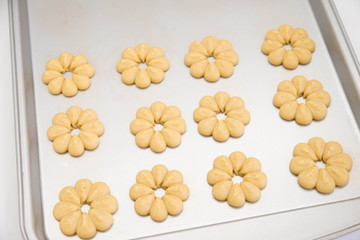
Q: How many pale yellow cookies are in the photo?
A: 12